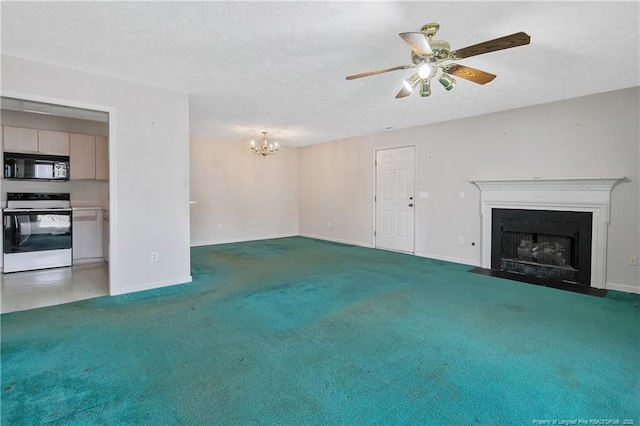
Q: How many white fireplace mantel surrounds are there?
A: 1